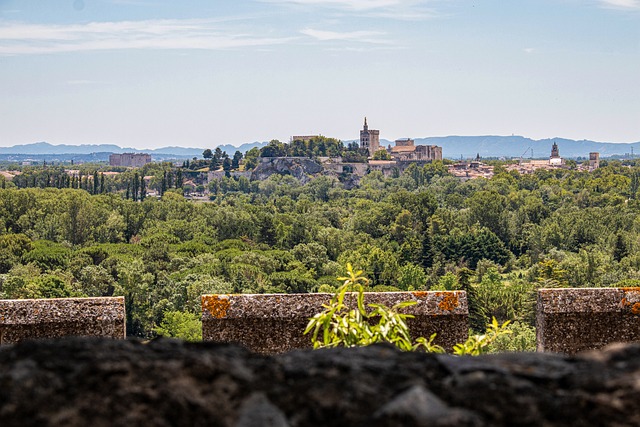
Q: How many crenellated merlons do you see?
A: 3